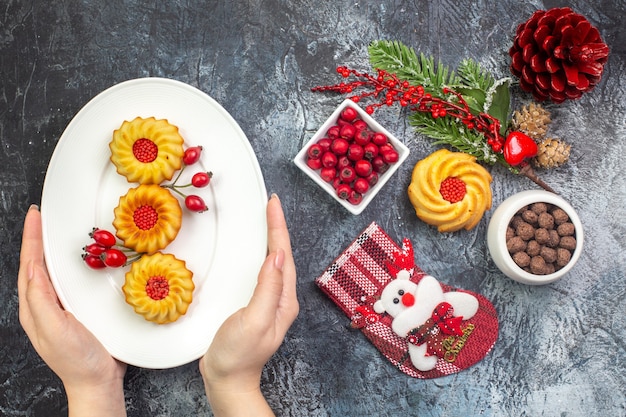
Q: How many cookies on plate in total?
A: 3